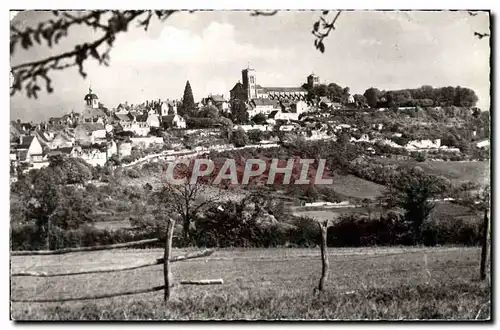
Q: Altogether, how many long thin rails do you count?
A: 3